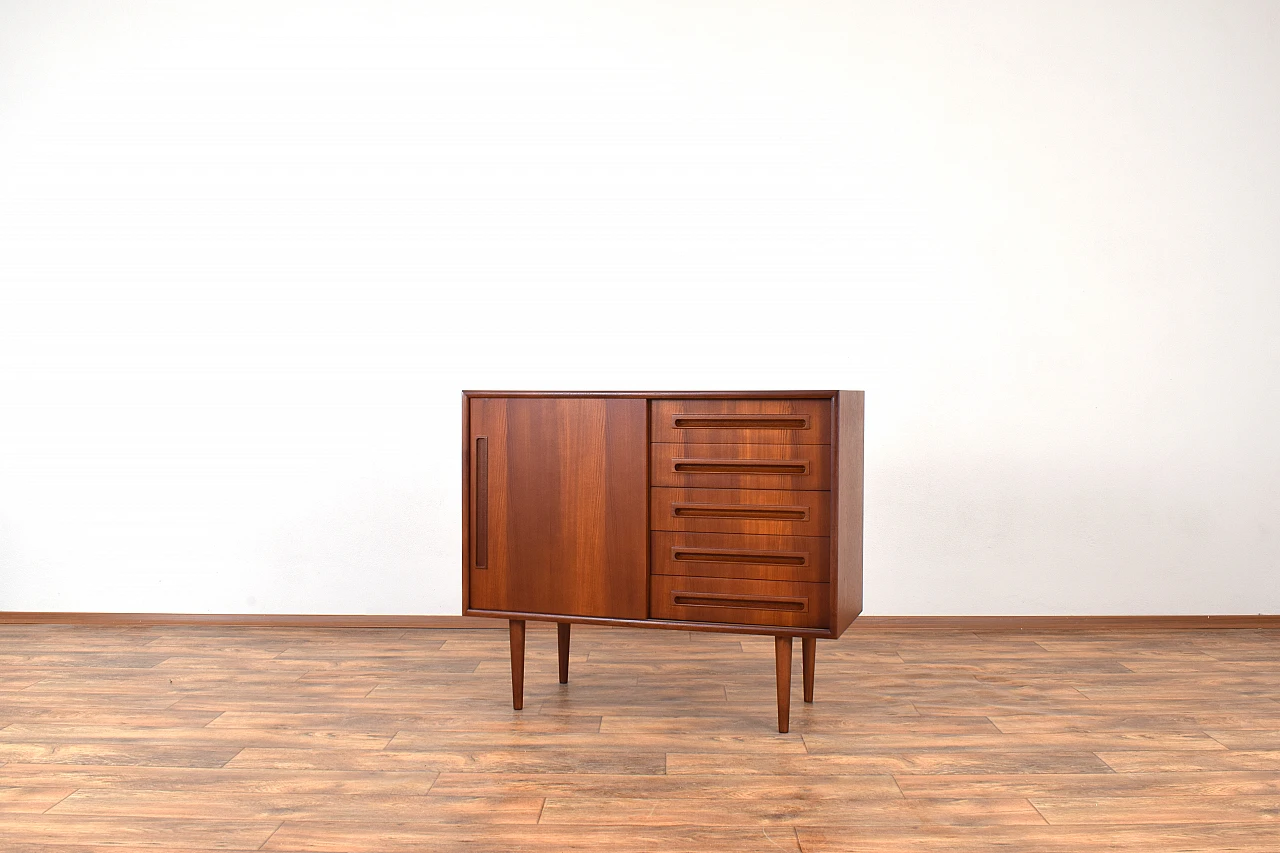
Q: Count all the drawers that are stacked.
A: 5